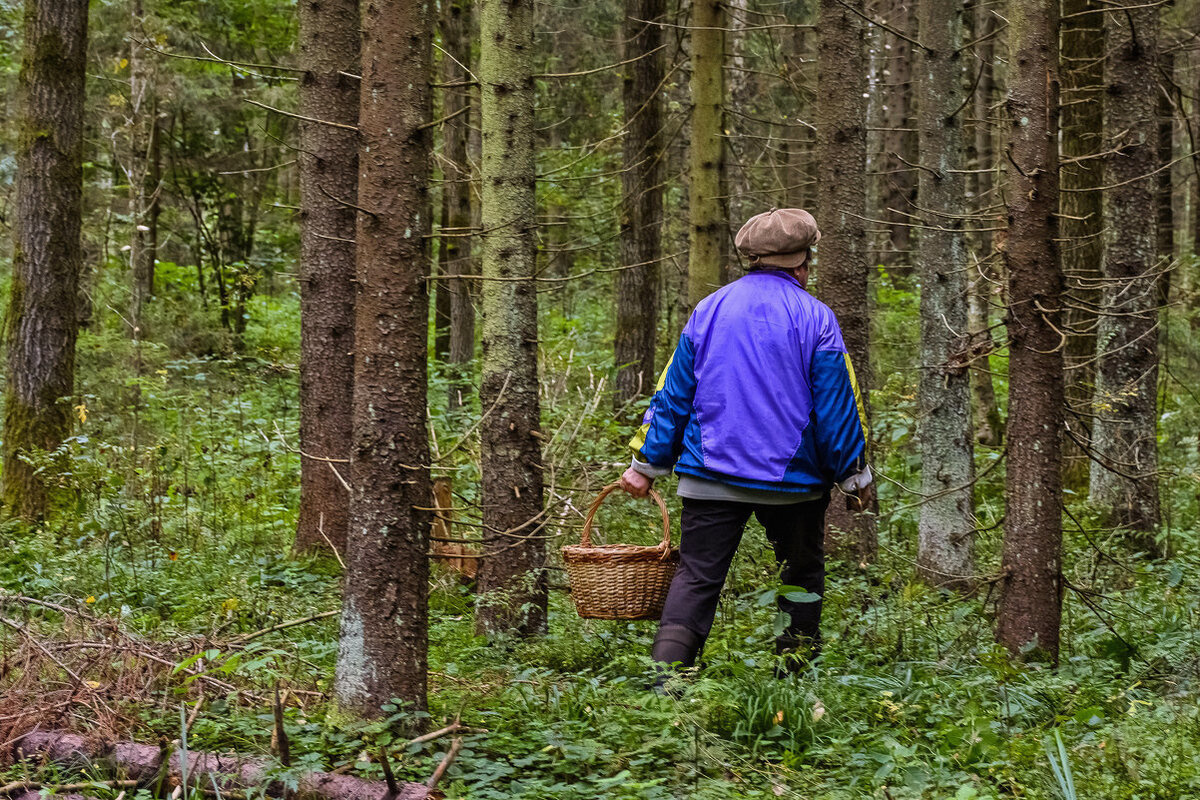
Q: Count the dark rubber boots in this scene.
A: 2